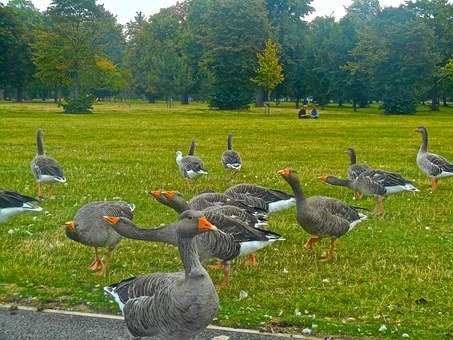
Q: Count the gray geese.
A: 14